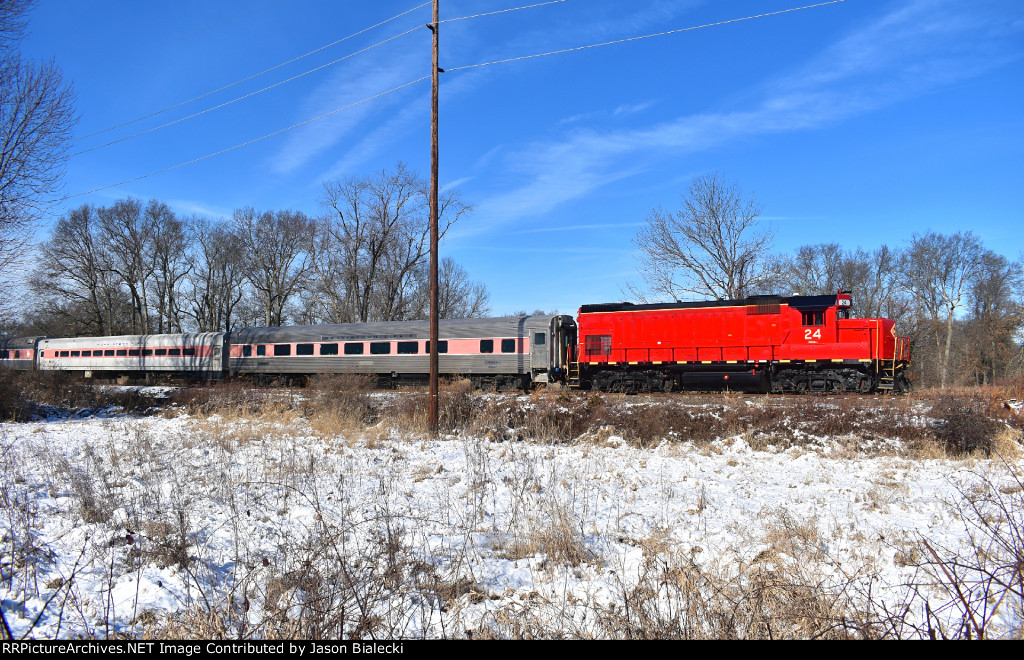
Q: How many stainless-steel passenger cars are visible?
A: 3